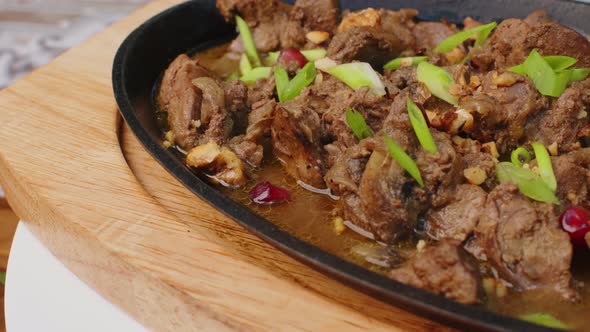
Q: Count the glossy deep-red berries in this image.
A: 3